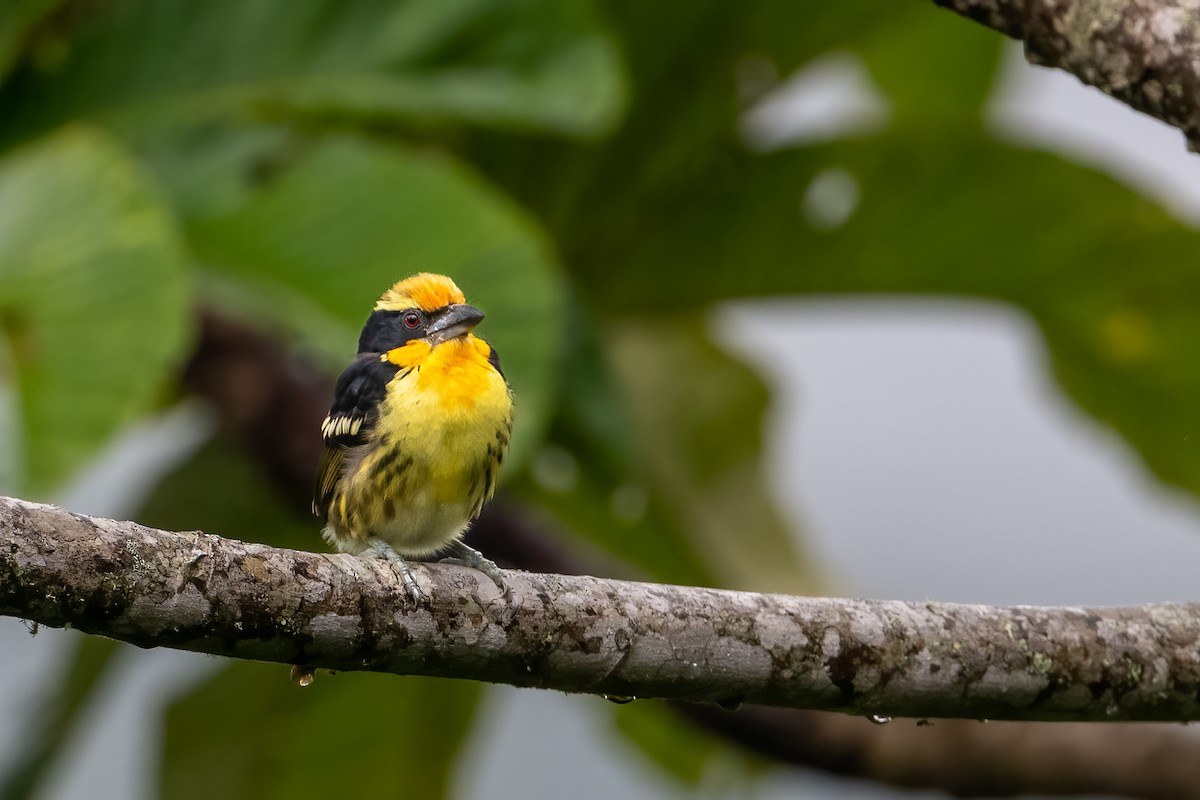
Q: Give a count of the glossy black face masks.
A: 1